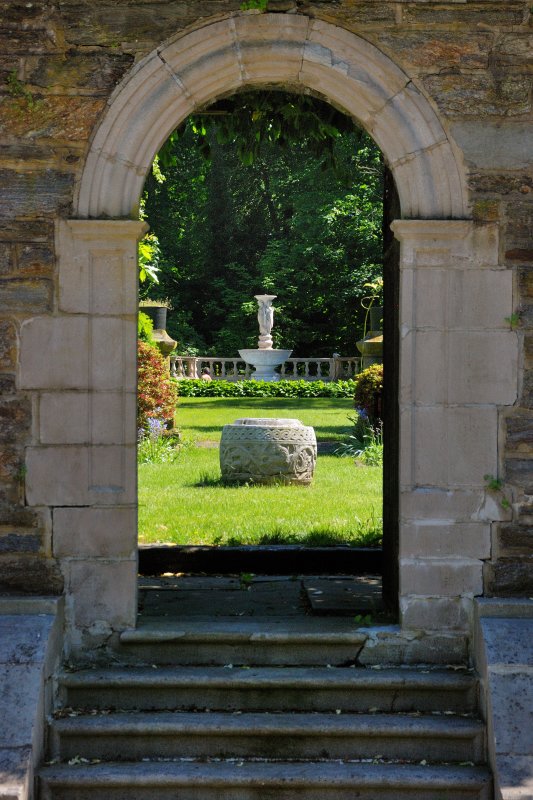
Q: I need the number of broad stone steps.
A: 4